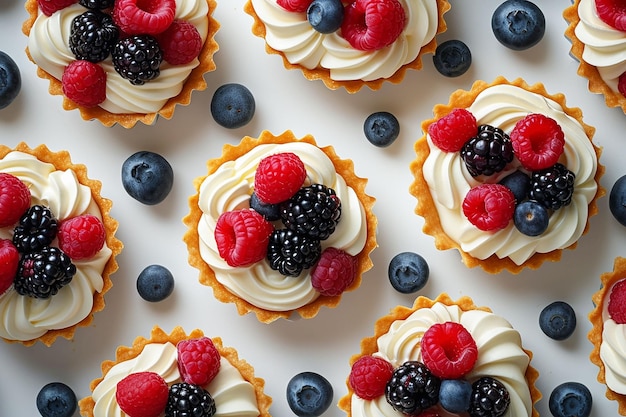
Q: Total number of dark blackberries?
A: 12